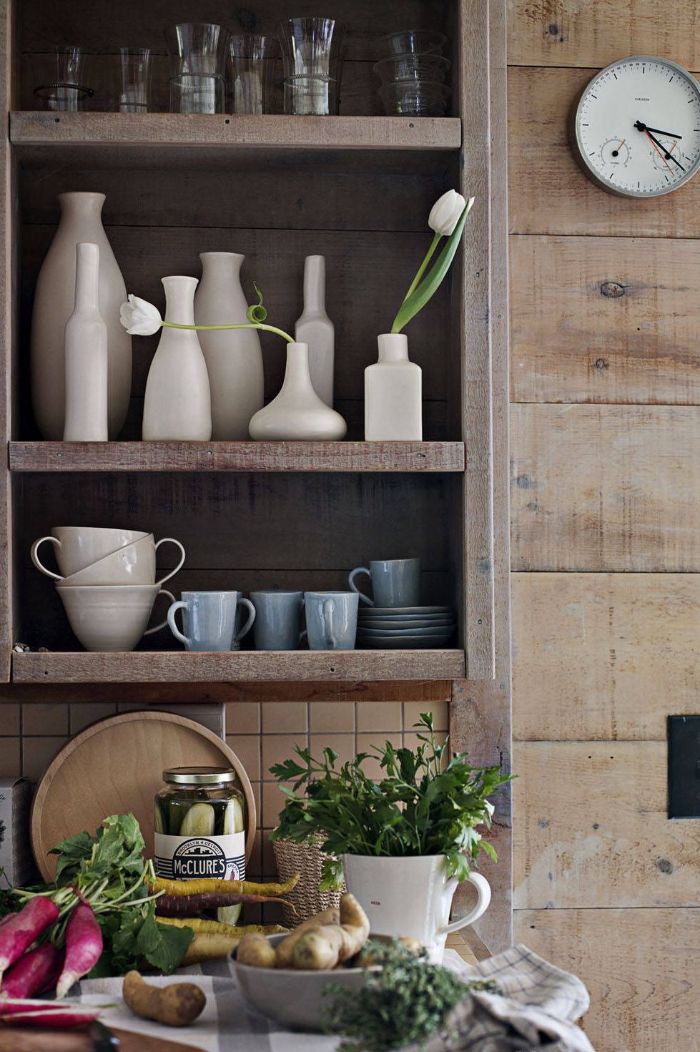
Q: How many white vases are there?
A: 7